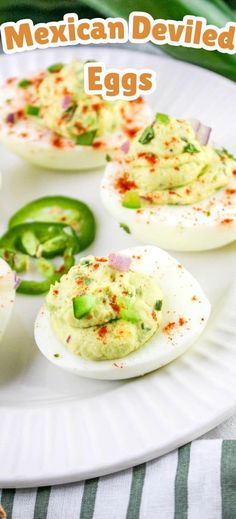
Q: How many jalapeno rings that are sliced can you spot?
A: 2